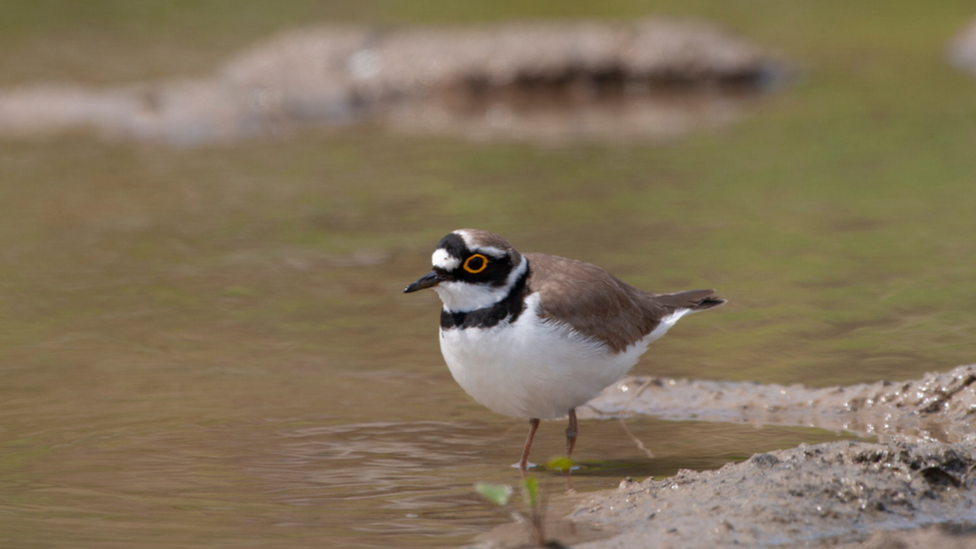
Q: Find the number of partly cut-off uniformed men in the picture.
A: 0